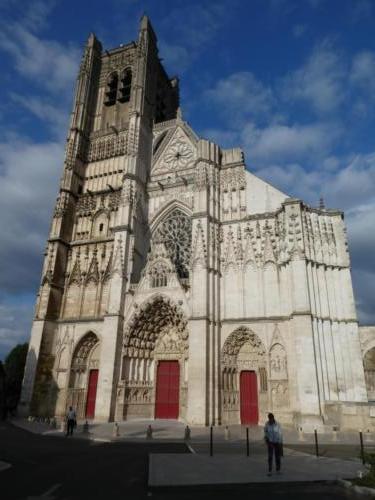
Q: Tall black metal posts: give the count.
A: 4